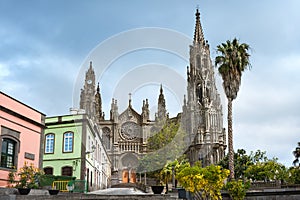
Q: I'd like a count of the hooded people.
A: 0